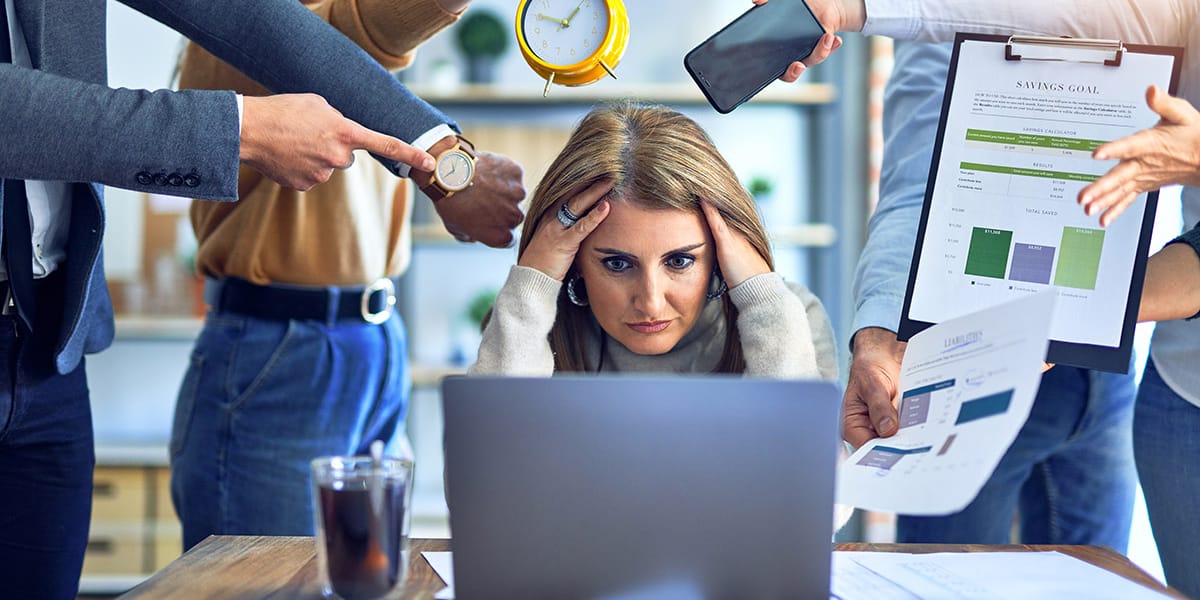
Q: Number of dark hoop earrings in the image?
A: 2